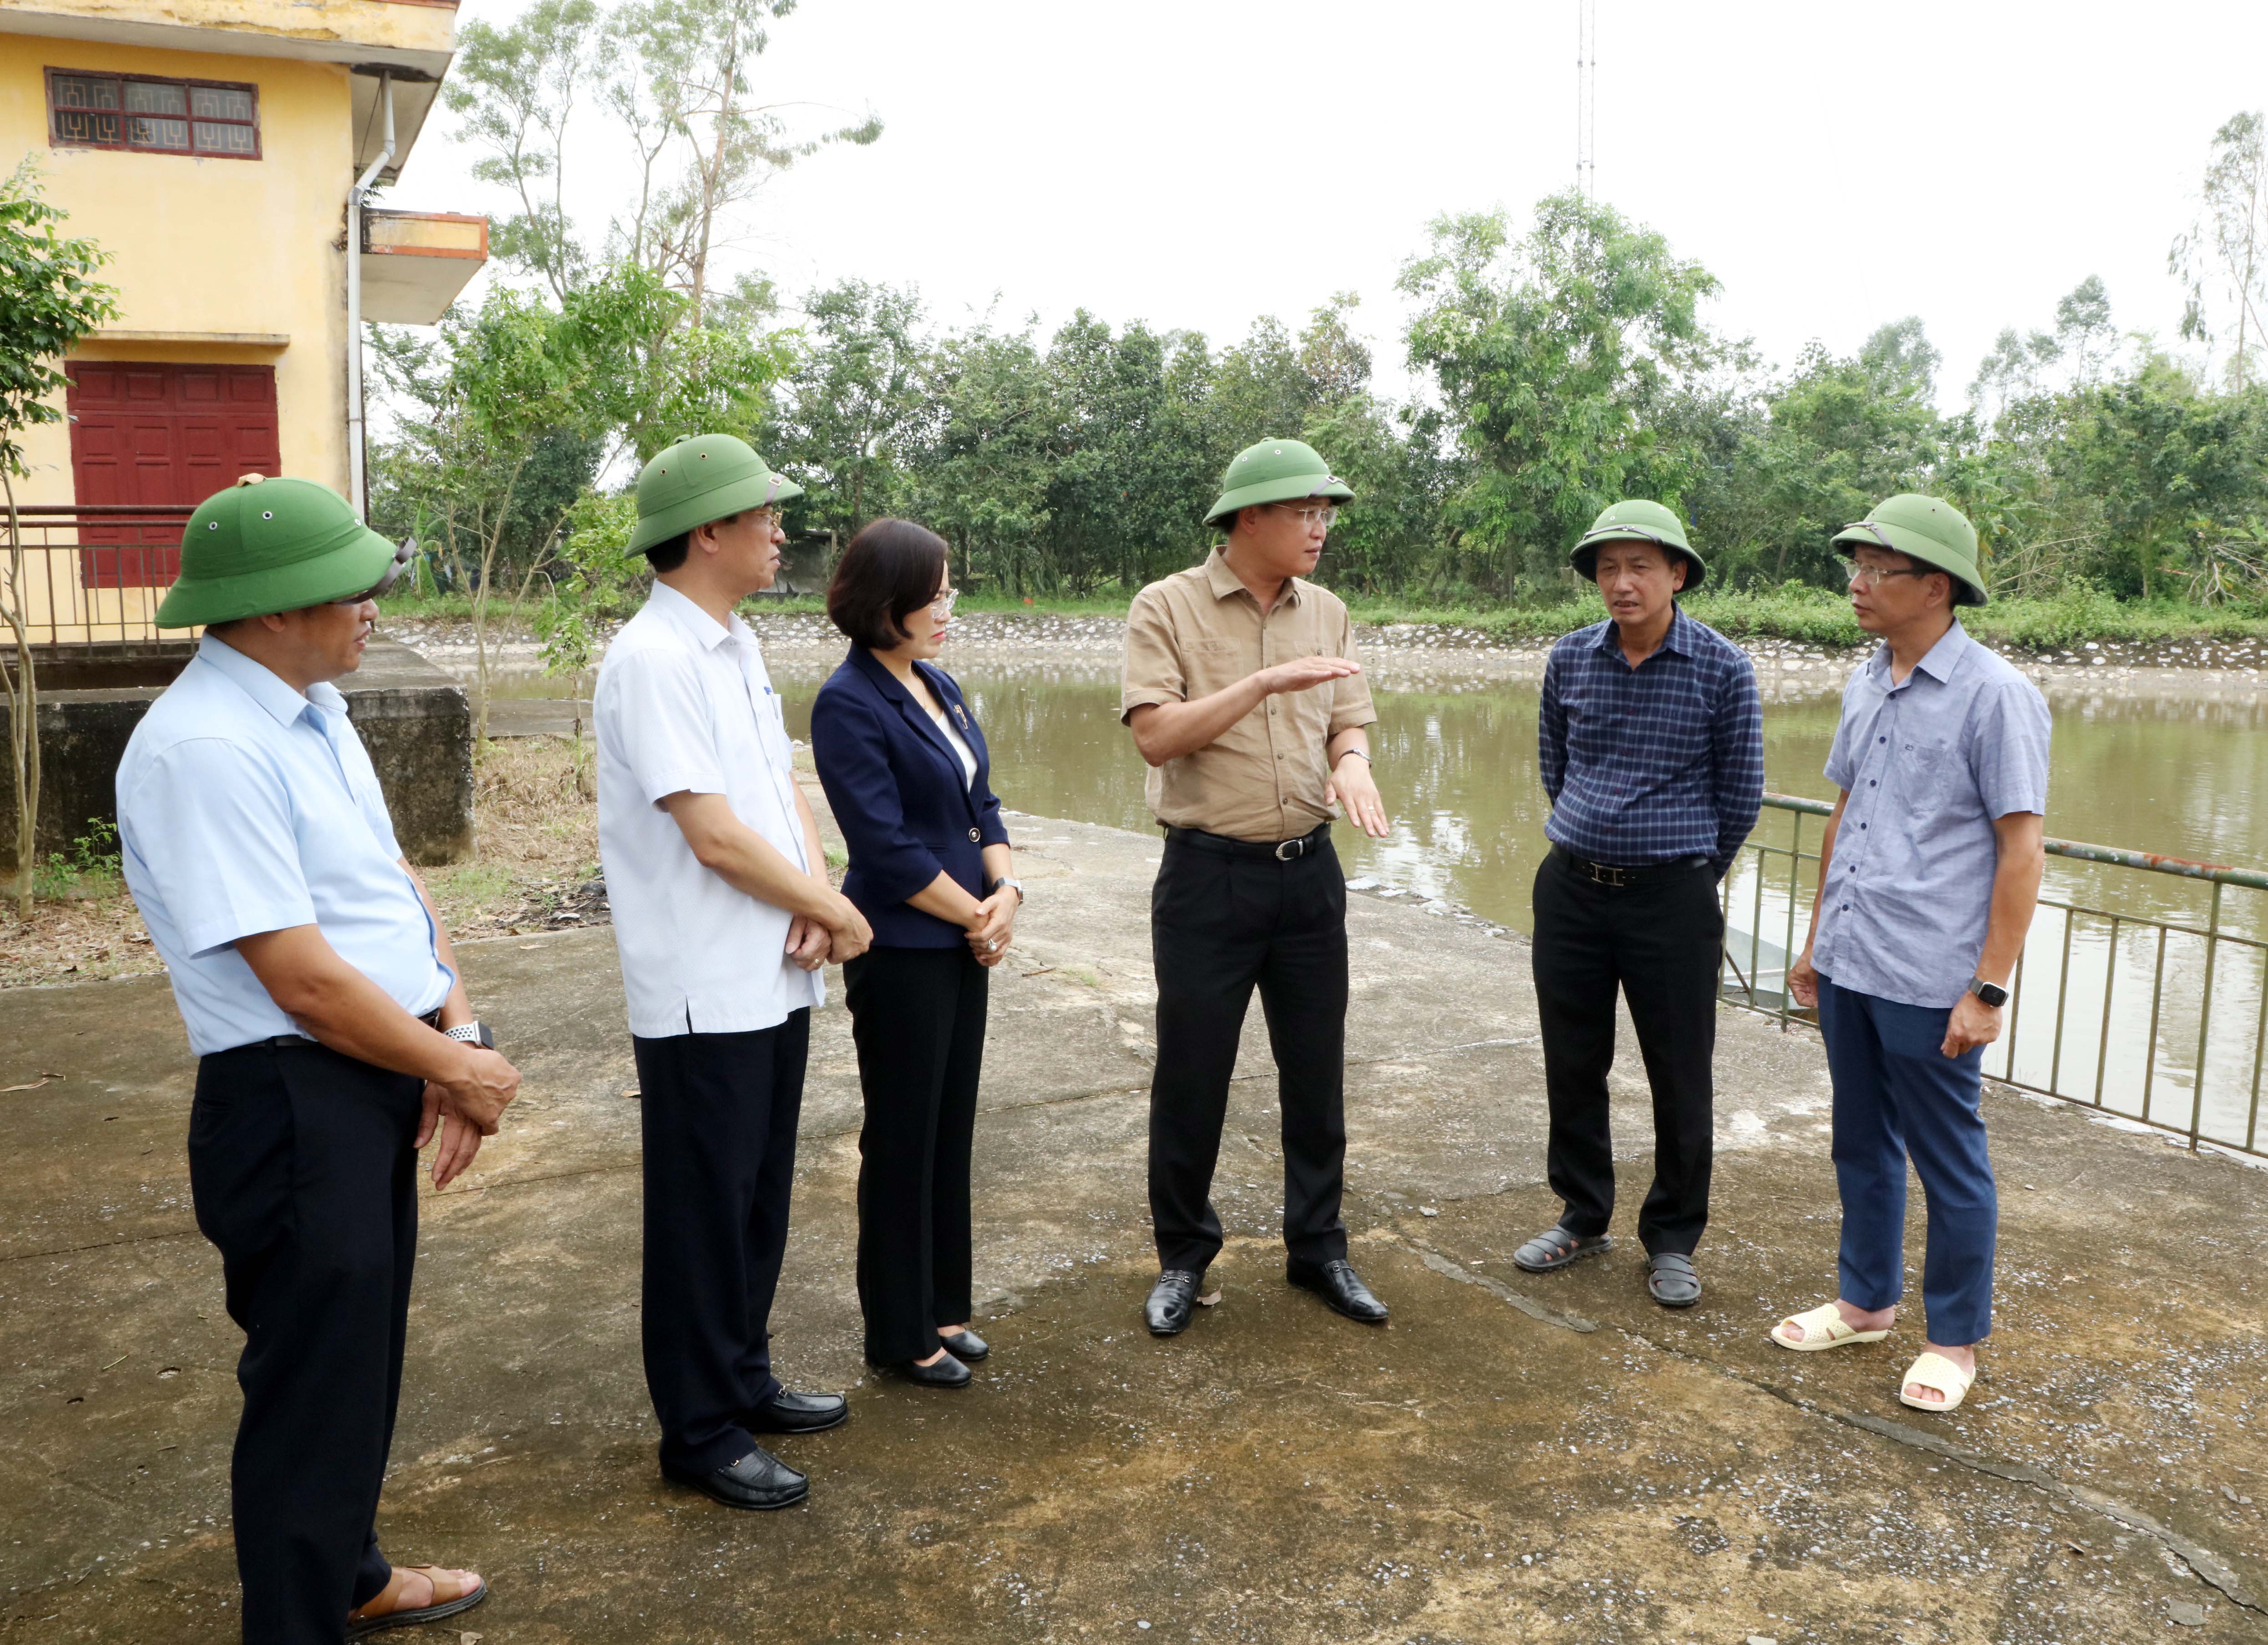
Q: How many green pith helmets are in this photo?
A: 5